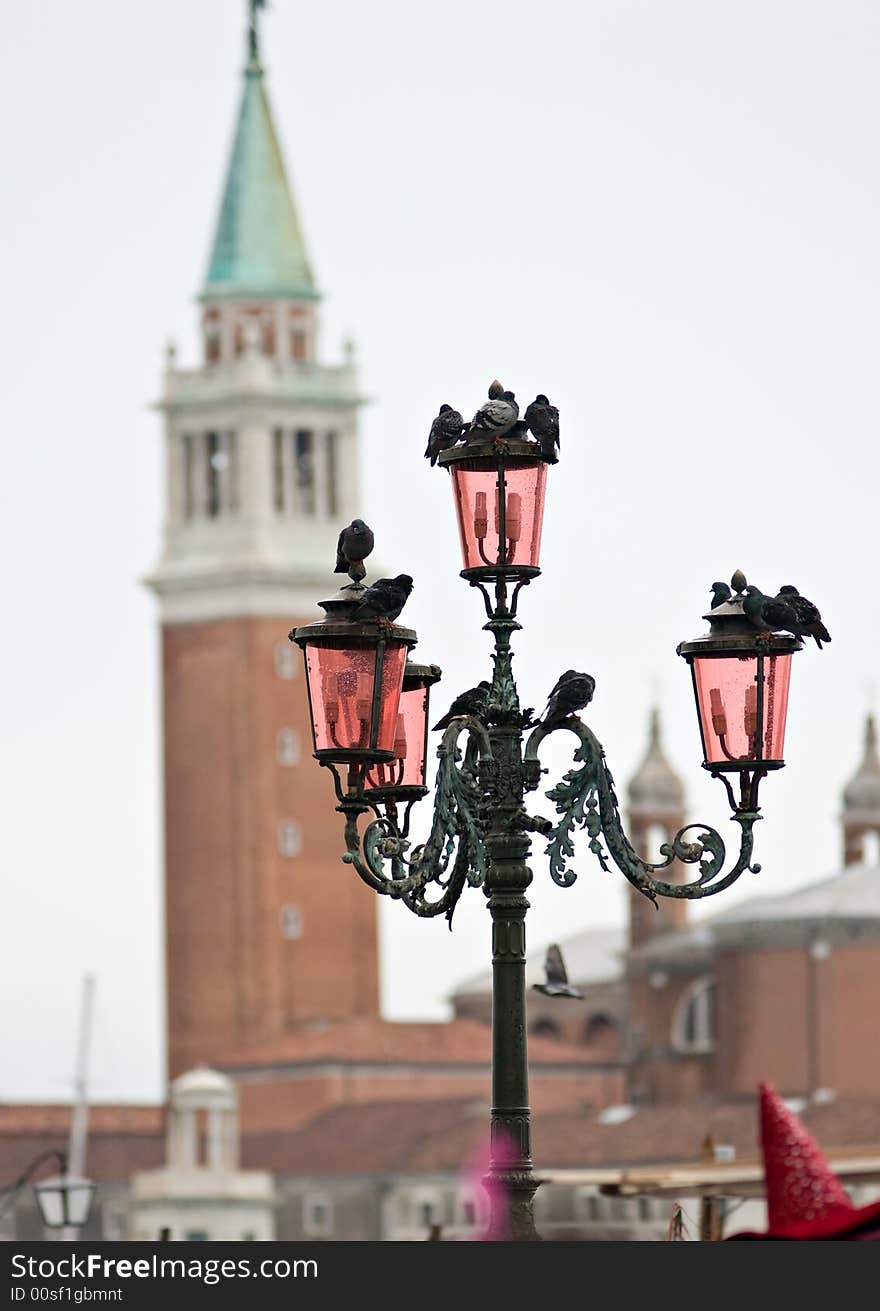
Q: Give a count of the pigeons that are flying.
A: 1